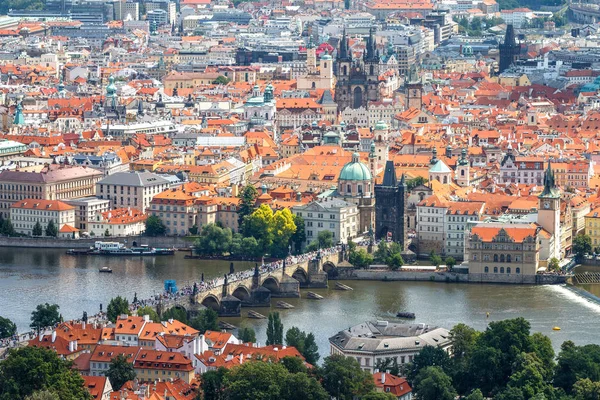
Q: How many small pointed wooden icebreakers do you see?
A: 5